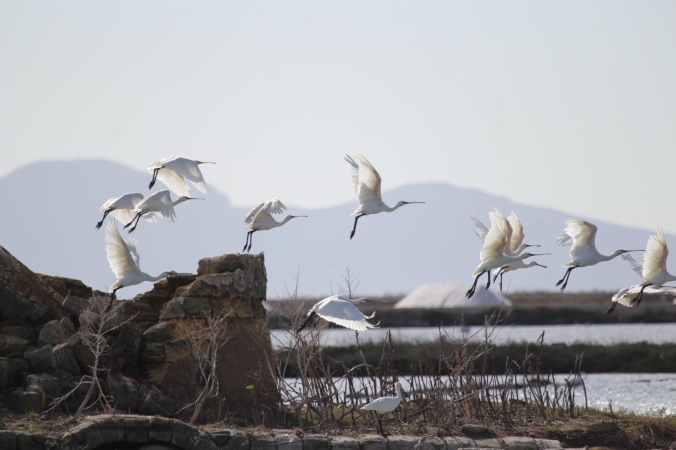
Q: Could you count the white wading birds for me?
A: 14